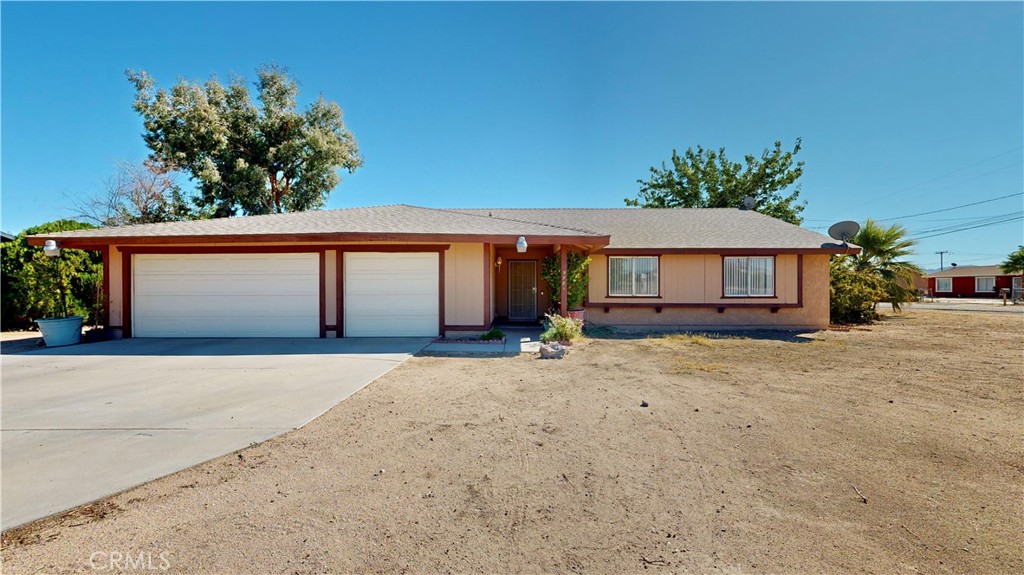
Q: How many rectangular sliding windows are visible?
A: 2